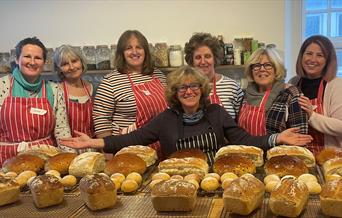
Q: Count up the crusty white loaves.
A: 7